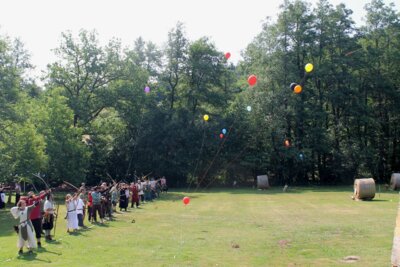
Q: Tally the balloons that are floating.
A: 13